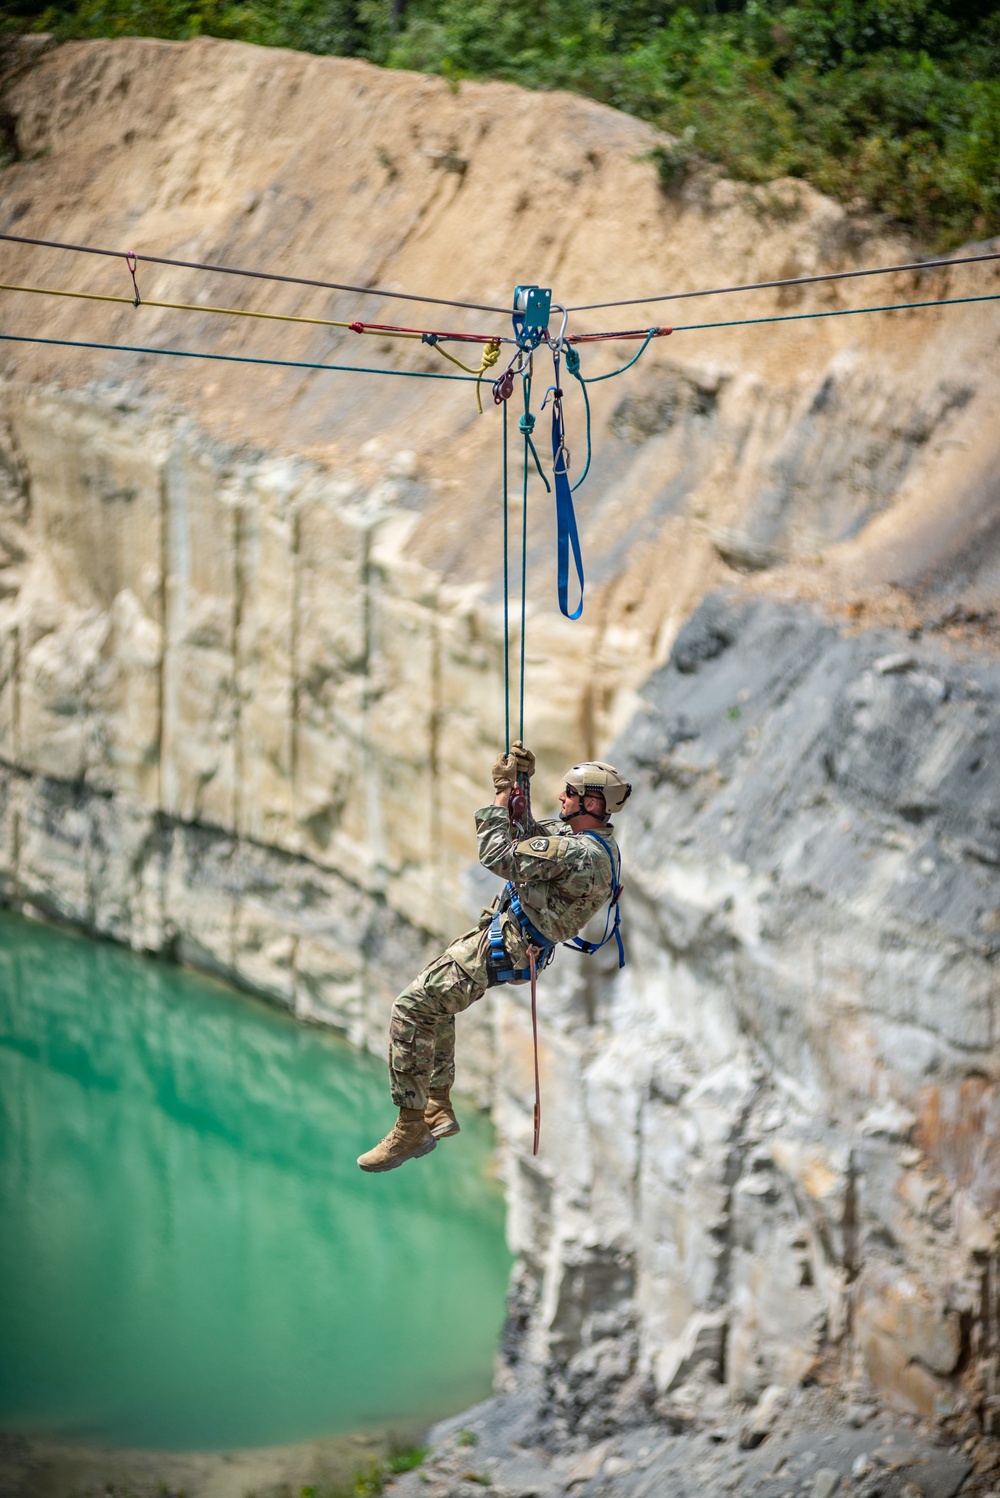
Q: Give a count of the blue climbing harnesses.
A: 1